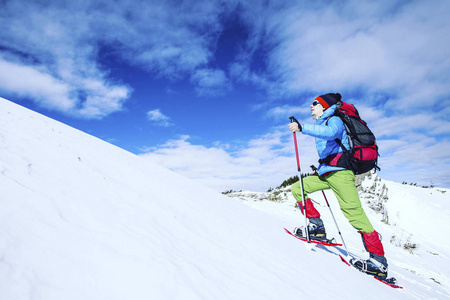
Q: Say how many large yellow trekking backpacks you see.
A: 0